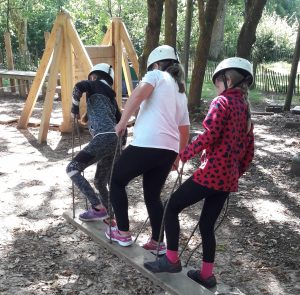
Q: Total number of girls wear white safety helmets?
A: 3